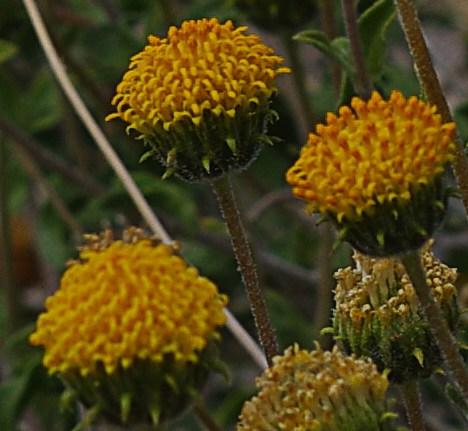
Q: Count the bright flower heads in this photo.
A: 3